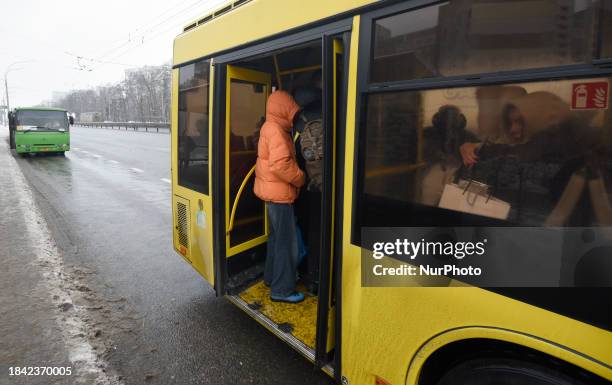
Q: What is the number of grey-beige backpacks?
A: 1